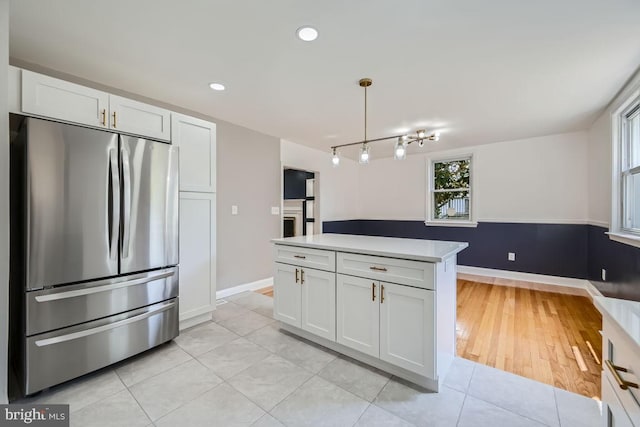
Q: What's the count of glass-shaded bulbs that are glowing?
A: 3